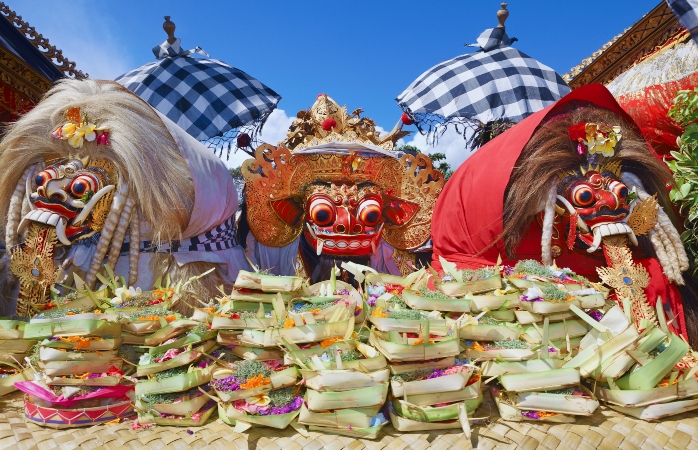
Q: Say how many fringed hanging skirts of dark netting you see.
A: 2